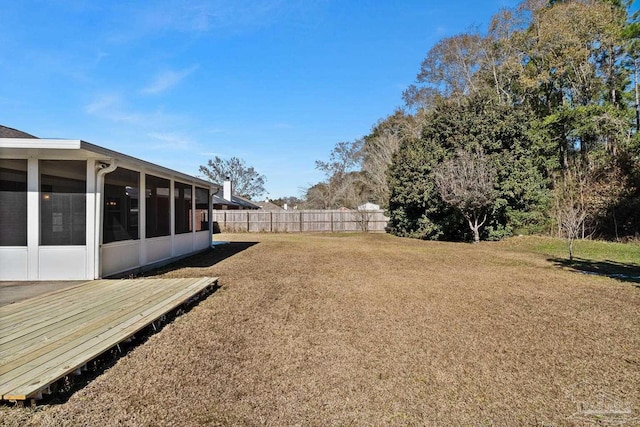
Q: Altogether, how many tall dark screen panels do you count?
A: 6